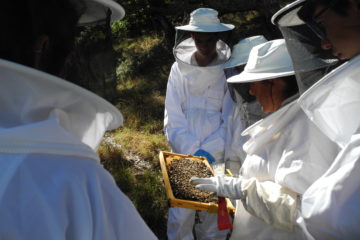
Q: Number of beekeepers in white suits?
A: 5